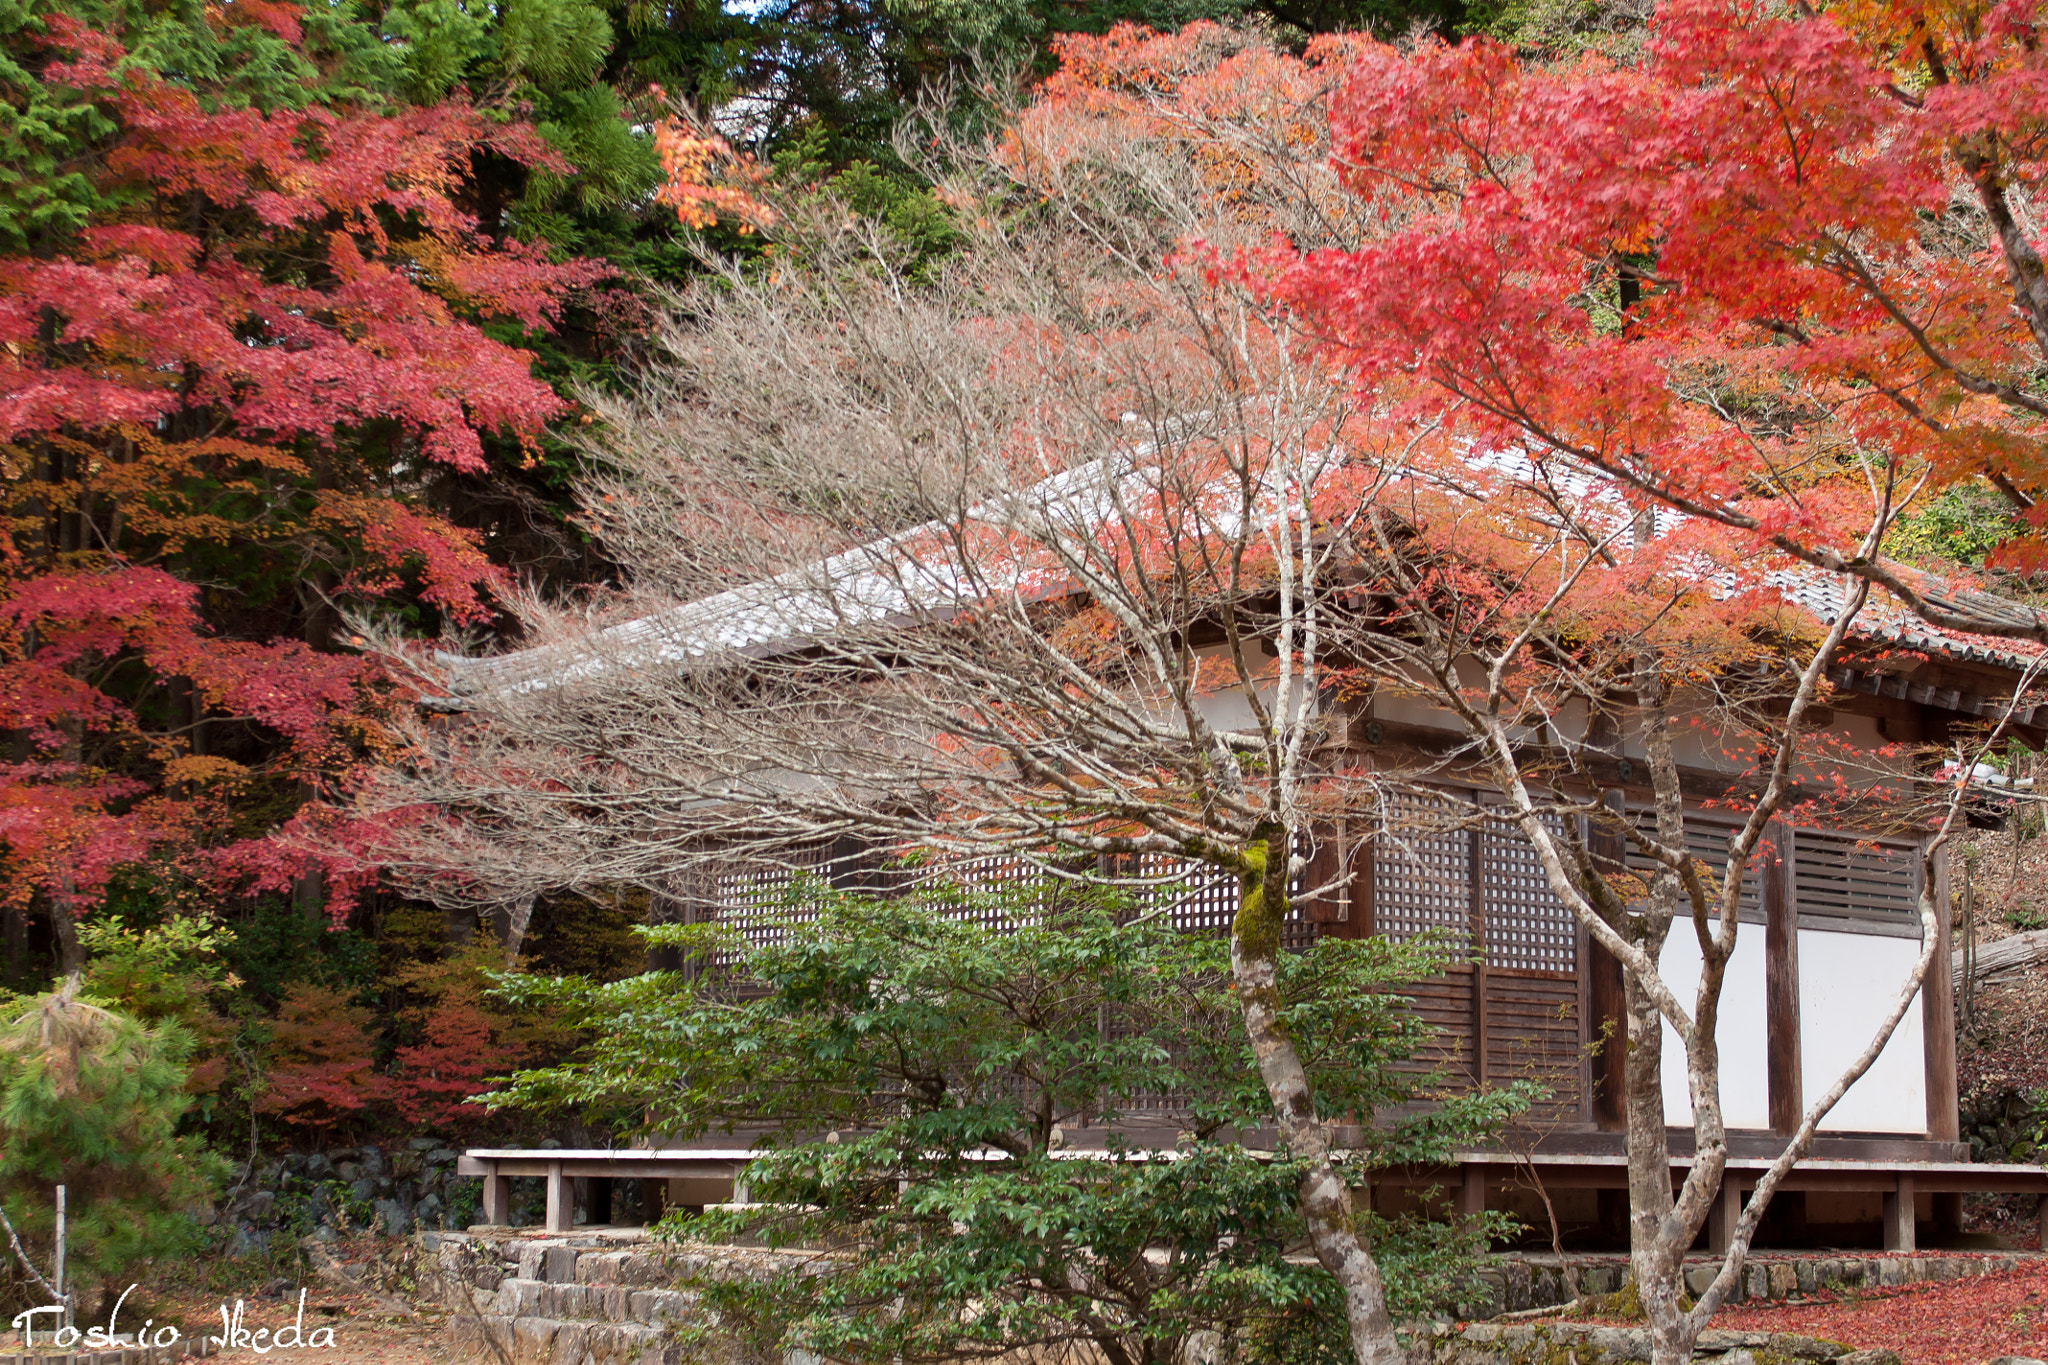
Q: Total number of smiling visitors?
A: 0